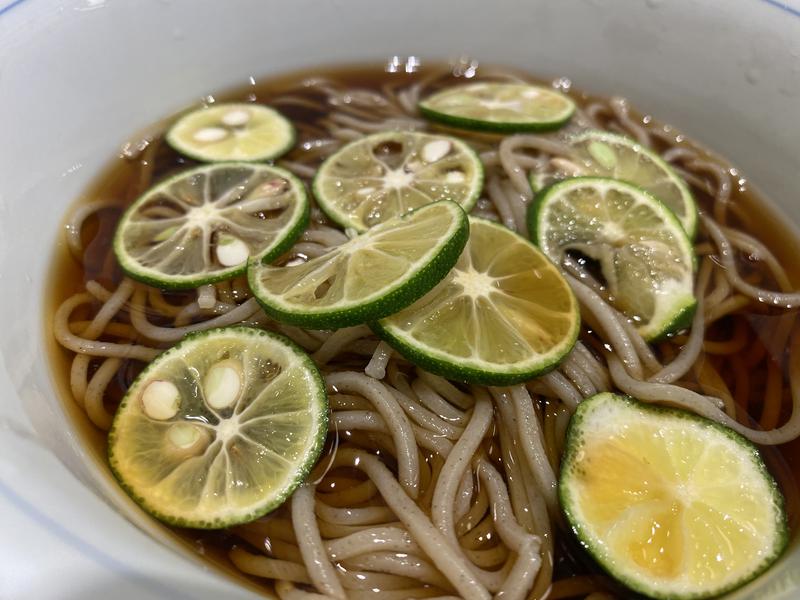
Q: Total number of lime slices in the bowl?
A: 10